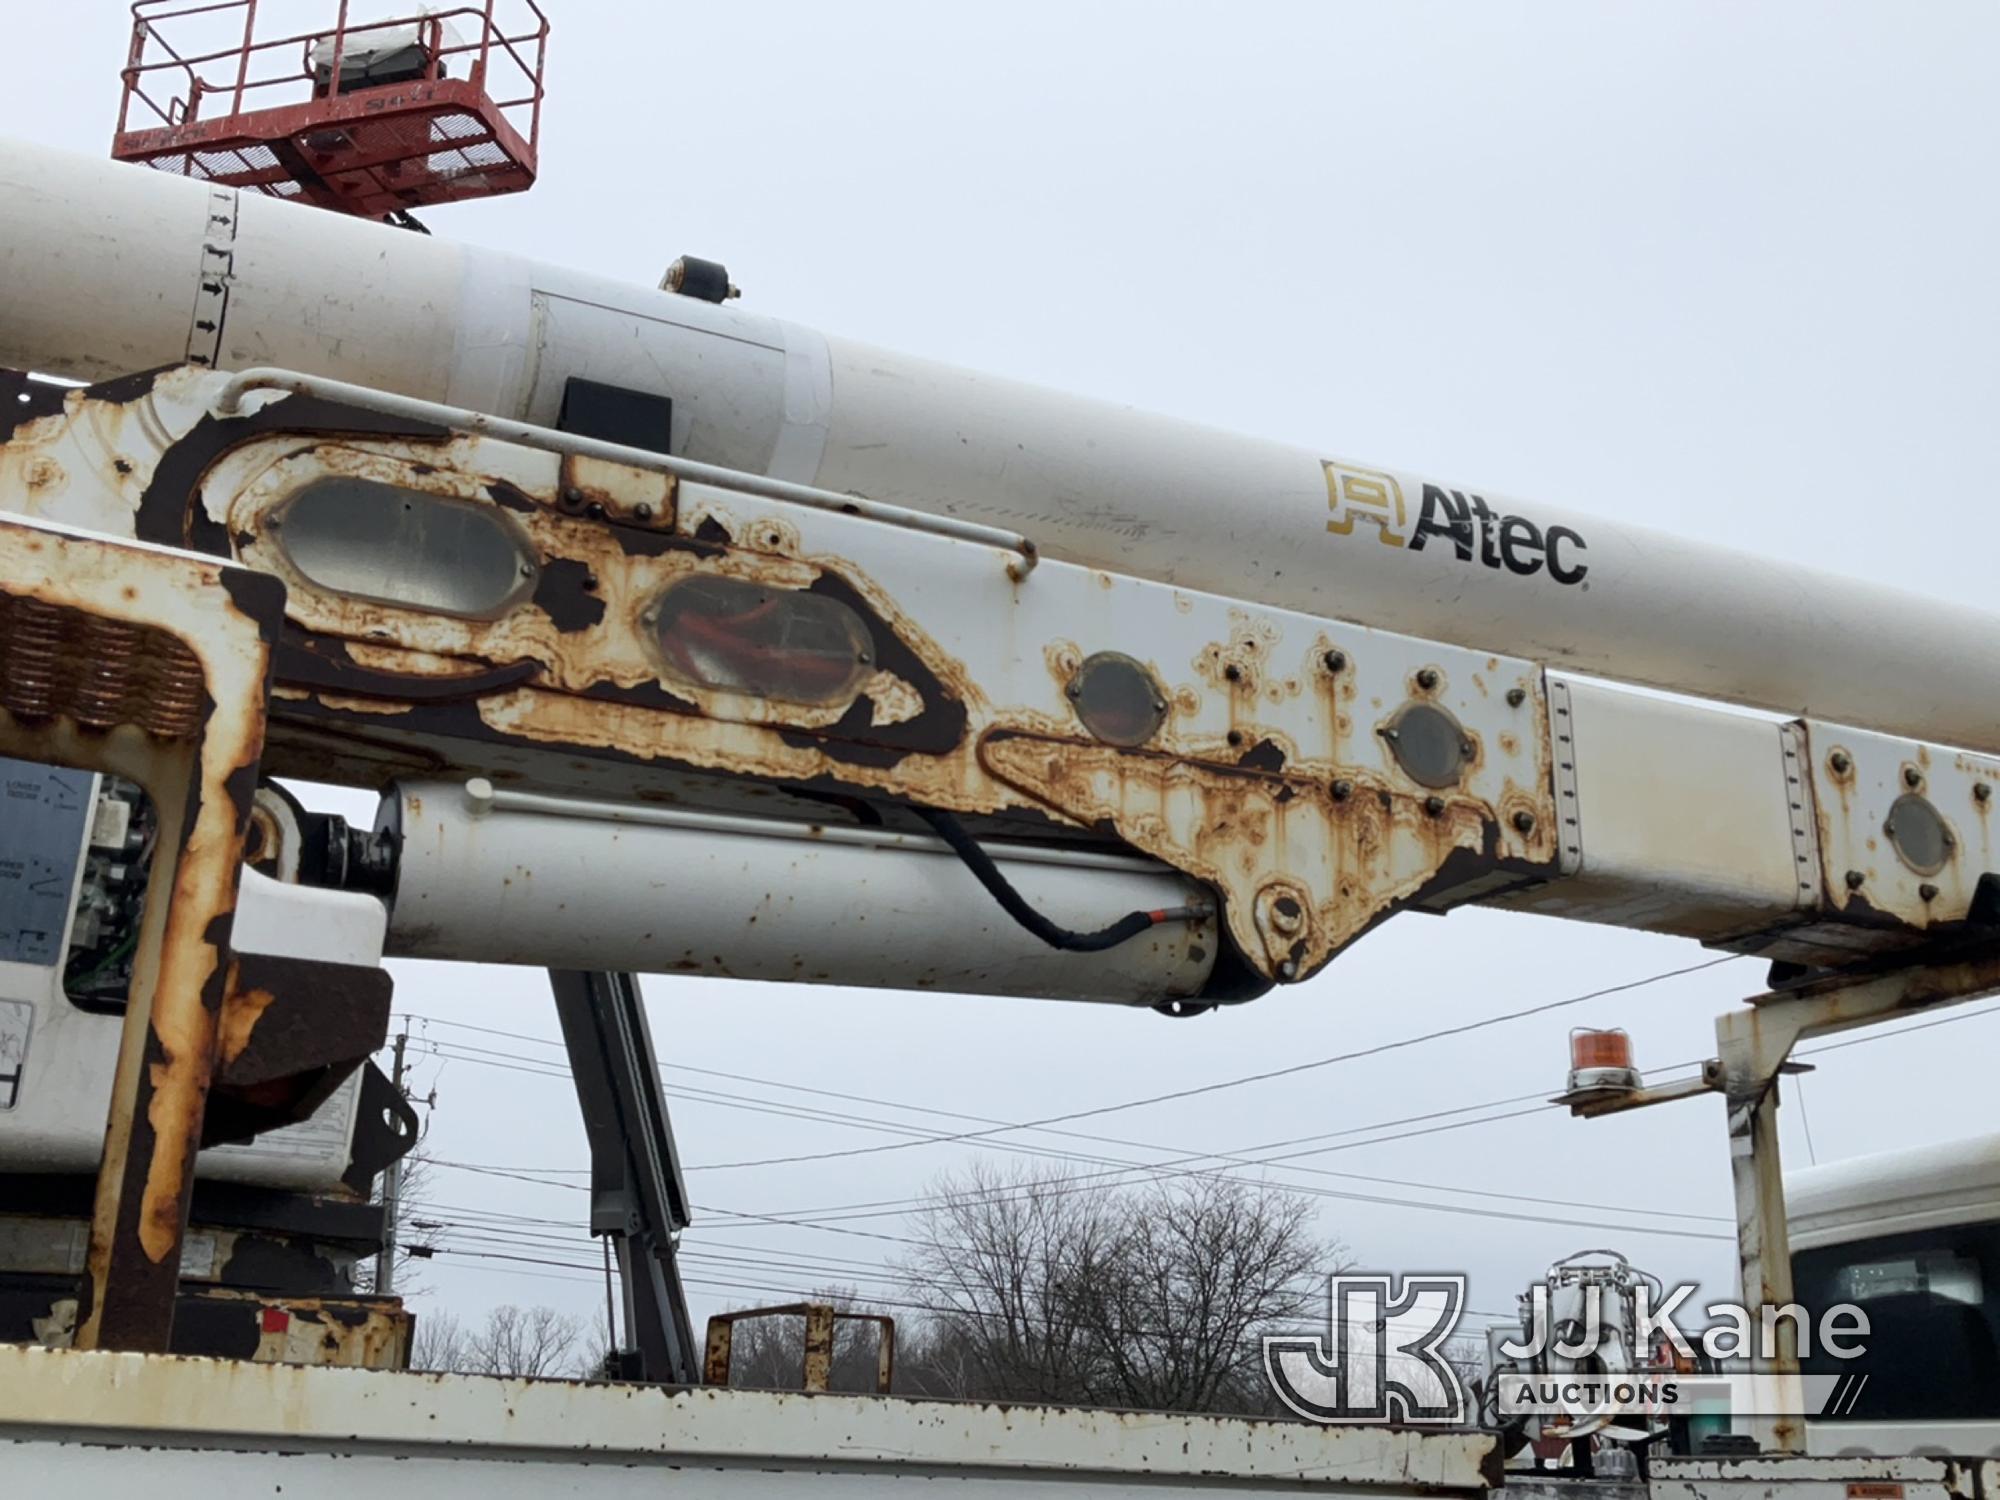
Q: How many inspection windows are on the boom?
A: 5